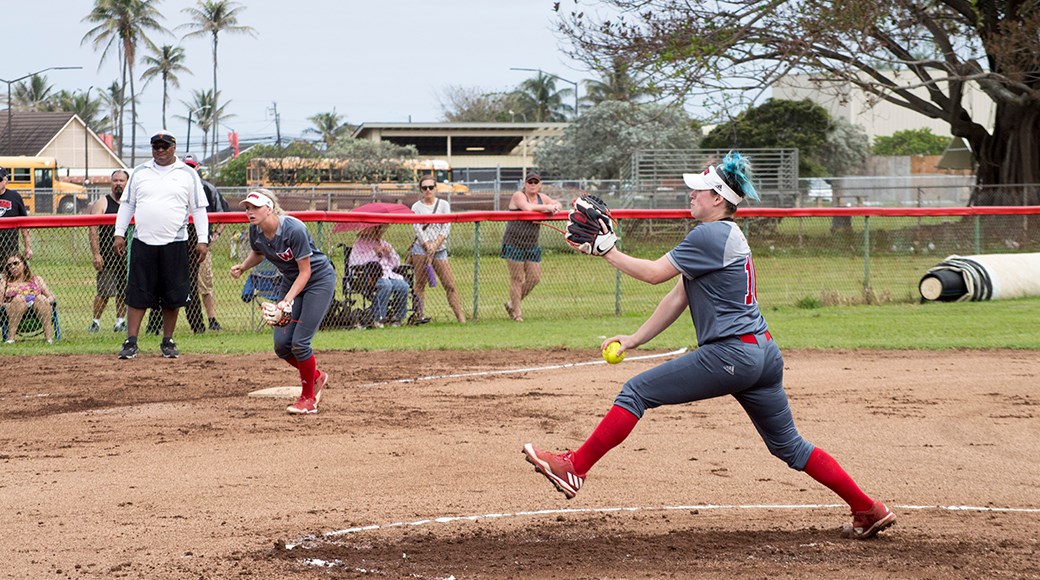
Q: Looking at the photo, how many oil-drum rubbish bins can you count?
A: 0